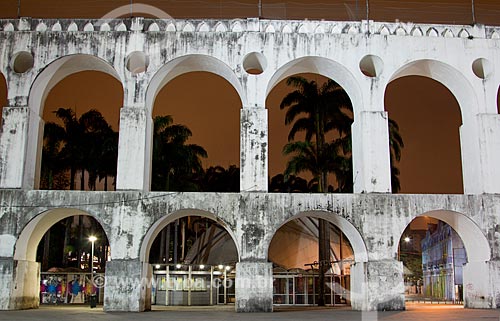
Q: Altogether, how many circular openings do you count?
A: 5